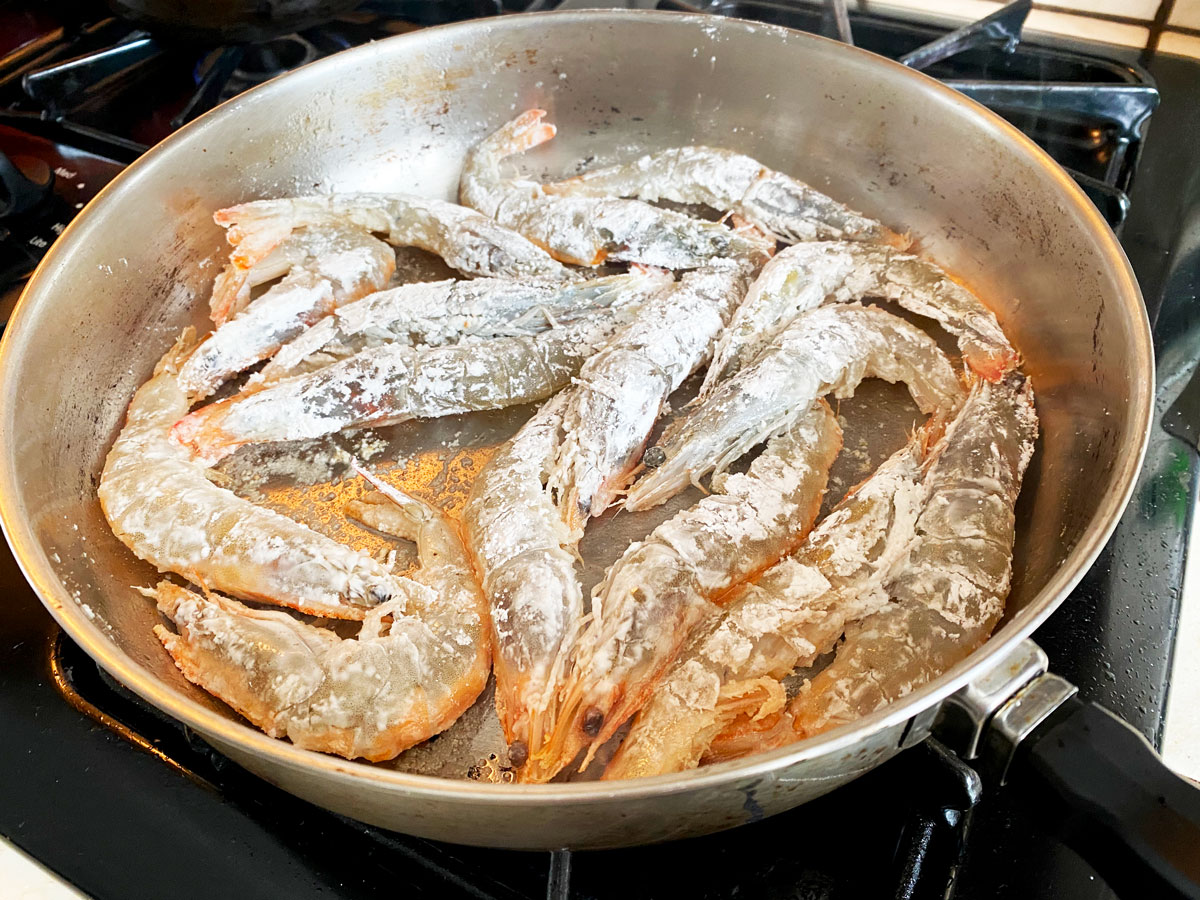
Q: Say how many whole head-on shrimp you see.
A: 15